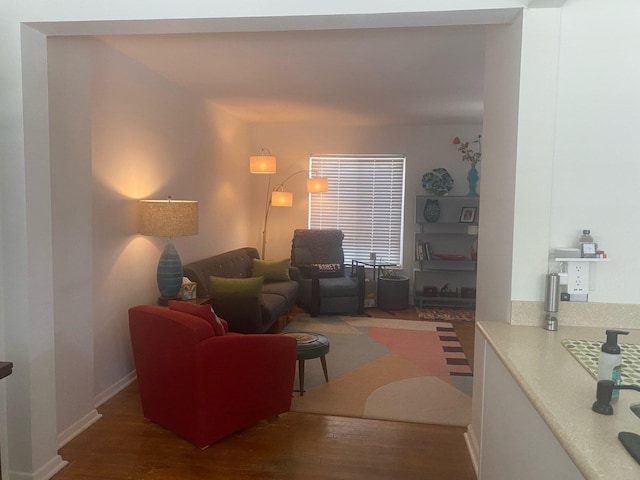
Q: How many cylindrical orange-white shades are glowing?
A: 3